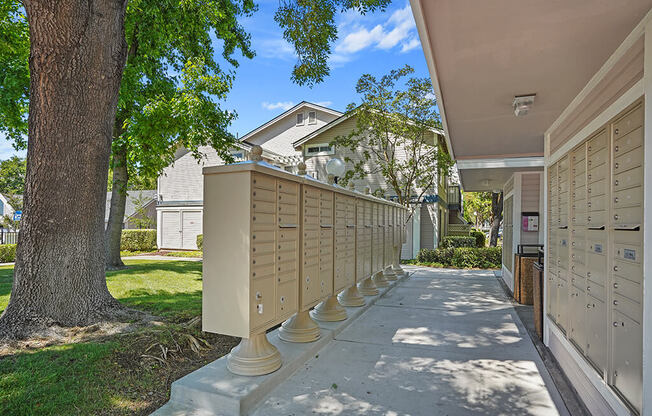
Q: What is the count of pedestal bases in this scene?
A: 8